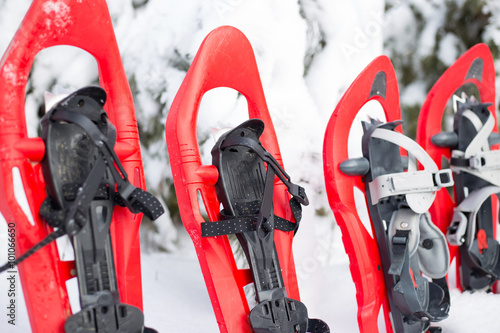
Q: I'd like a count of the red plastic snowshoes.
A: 4